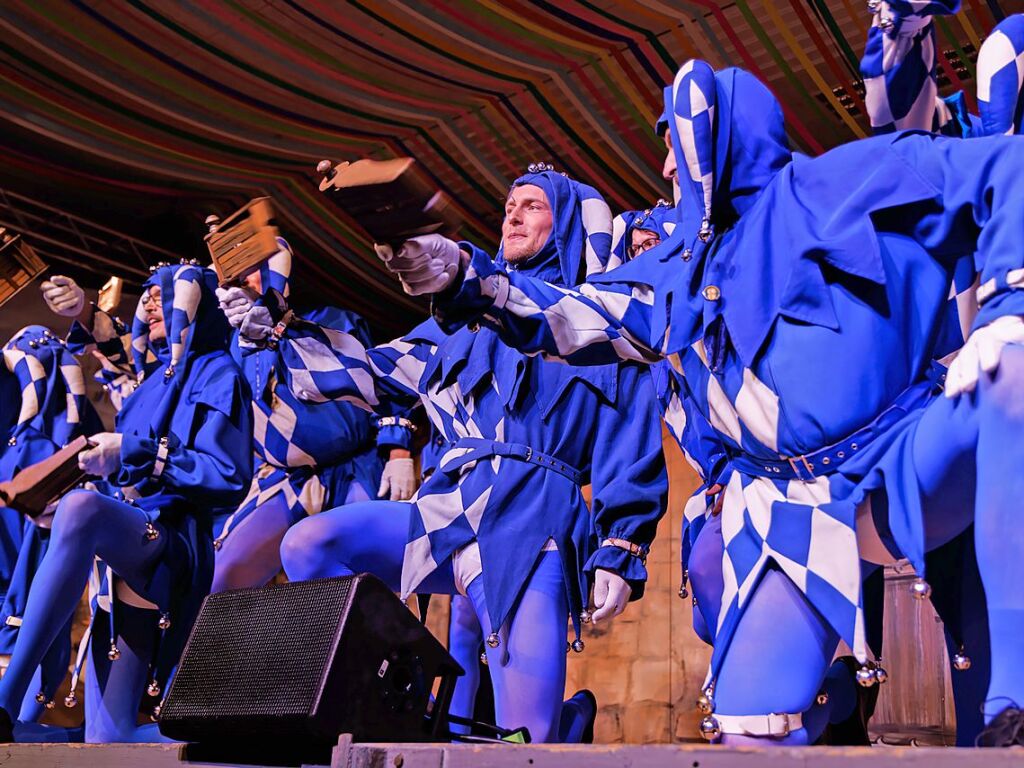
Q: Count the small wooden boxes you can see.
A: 5